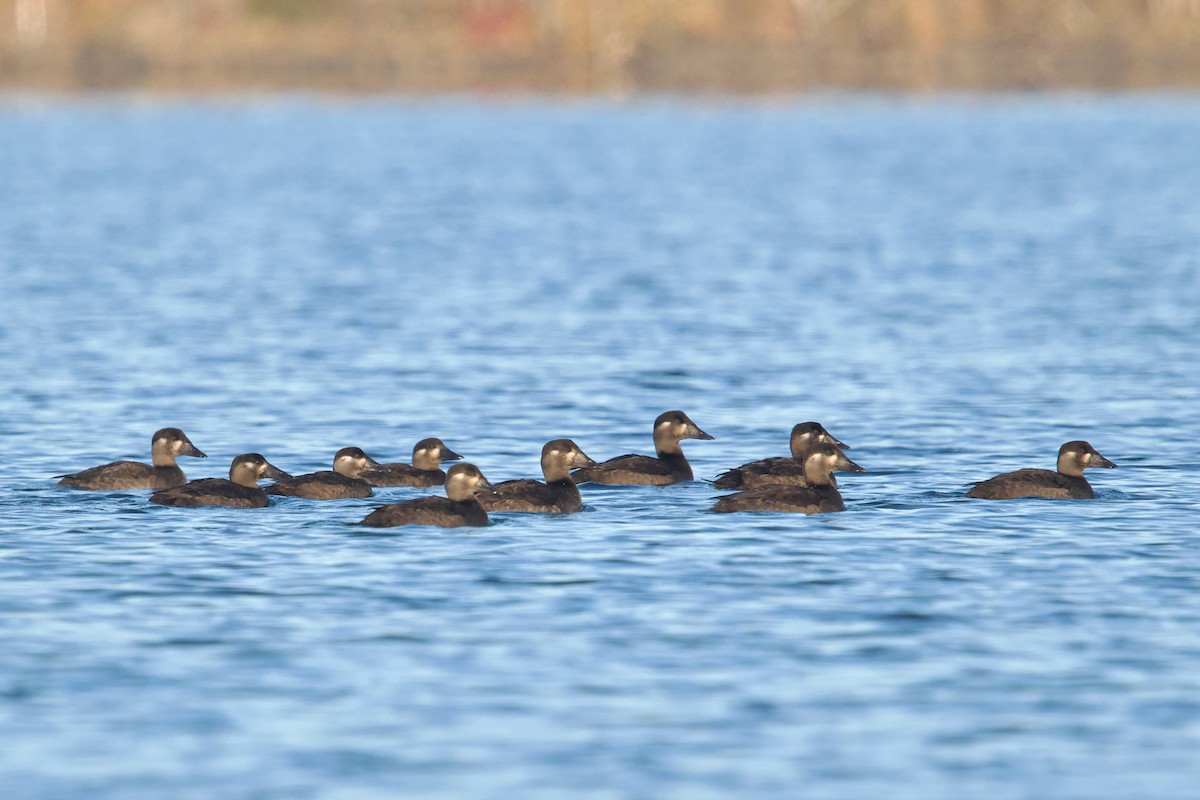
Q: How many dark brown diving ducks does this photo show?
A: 10